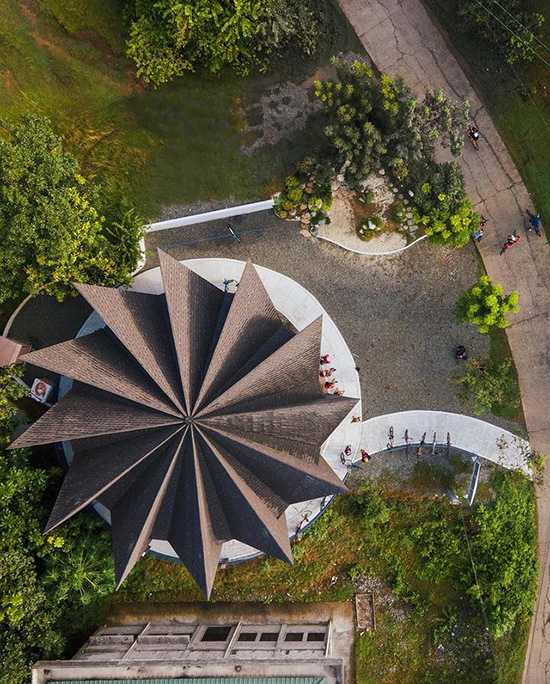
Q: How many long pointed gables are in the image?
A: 12